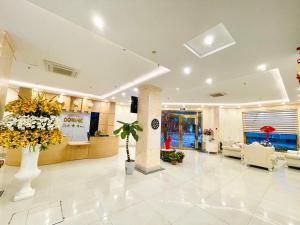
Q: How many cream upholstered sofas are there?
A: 3